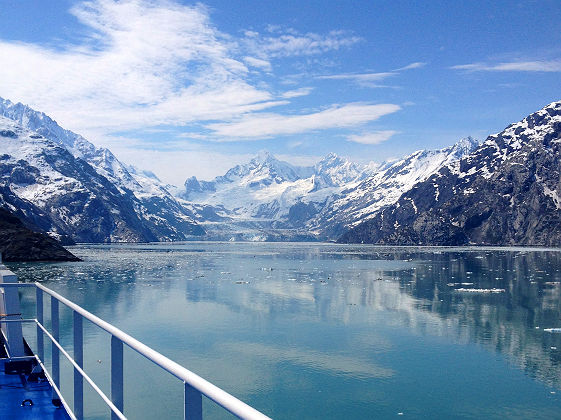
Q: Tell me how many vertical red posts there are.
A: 0